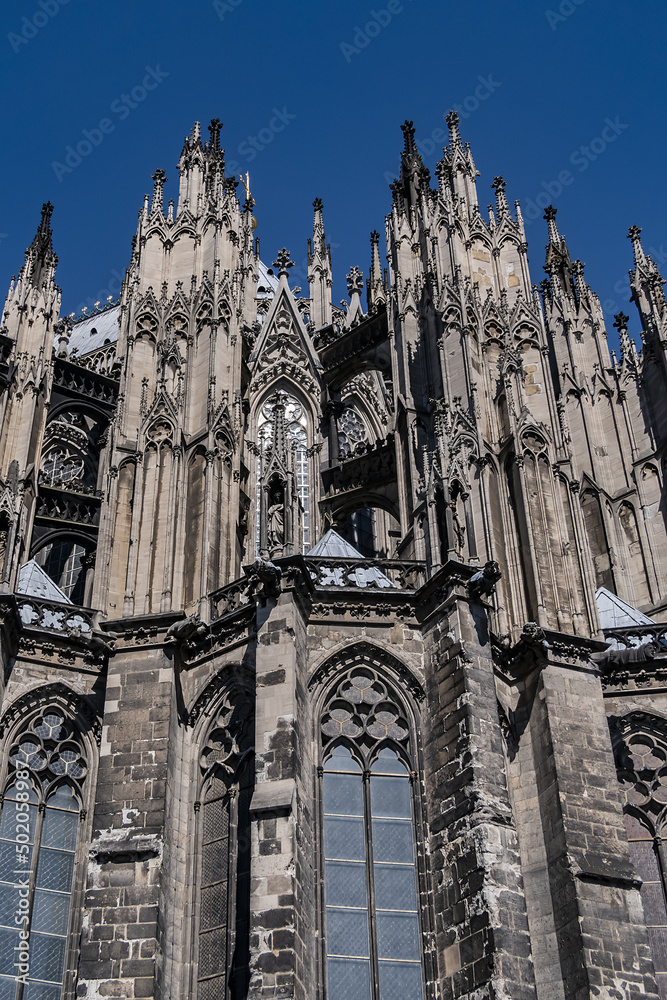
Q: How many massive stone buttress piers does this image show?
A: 4